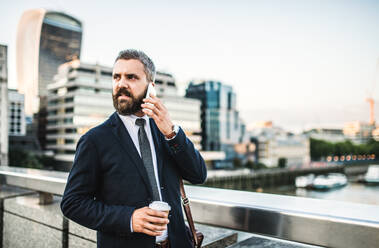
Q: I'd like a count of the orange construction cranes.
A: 1